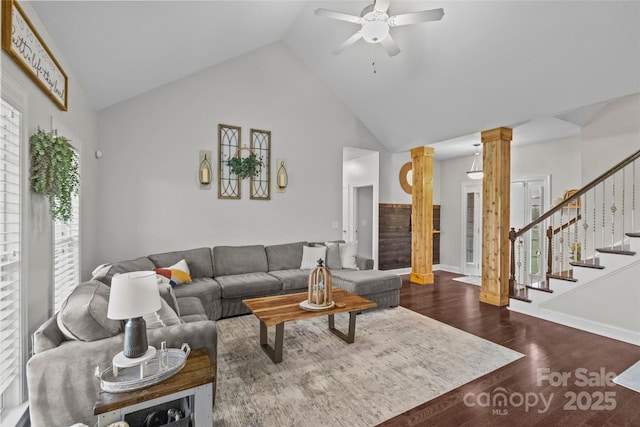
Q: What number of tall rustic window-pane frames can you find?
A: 2